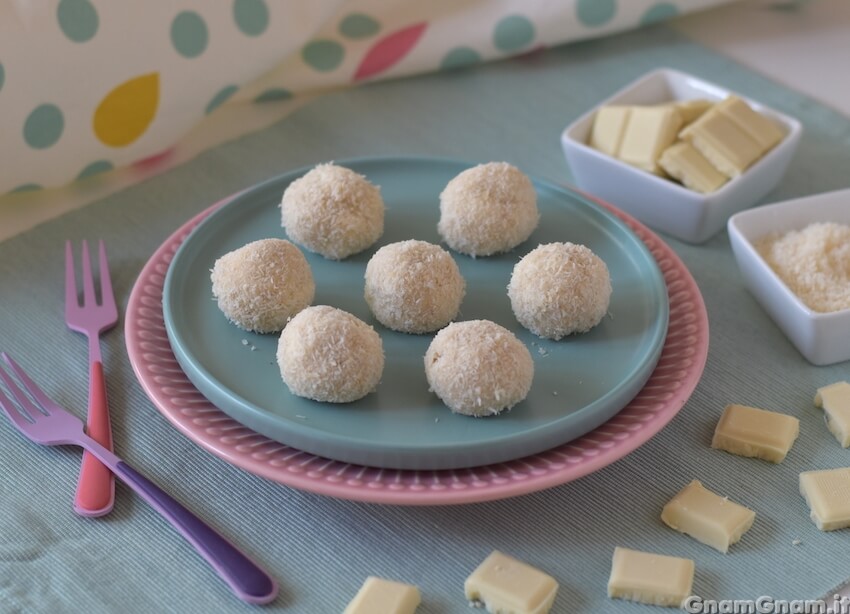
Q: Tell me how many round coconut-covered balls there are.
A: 7